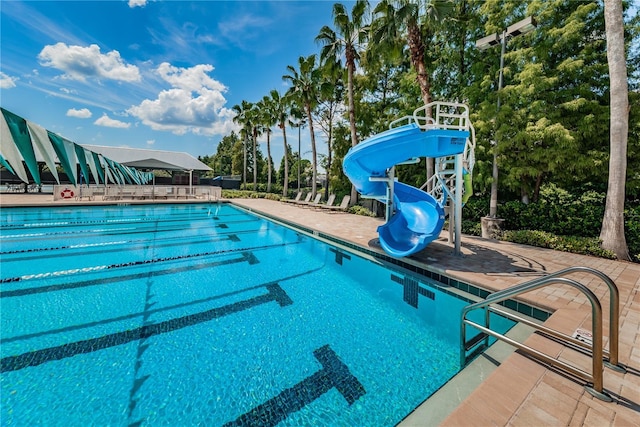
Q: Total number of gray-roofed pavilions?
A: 1